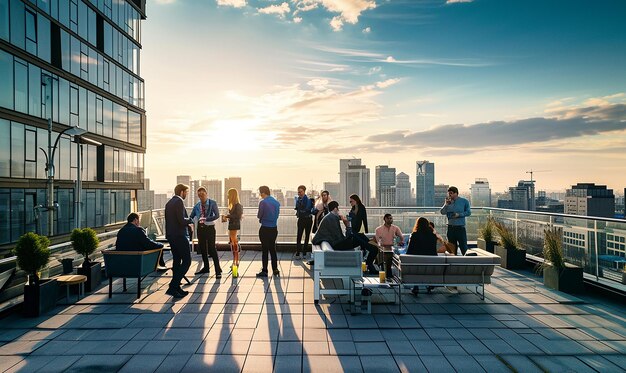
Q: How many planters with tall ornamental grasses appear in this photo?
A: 3